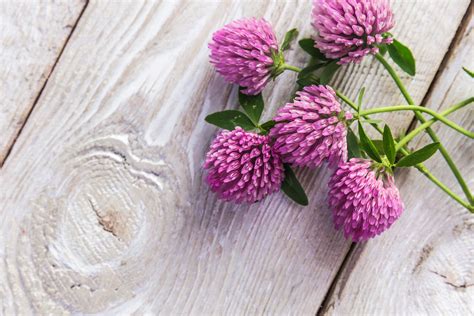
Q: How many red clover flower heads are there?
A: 5